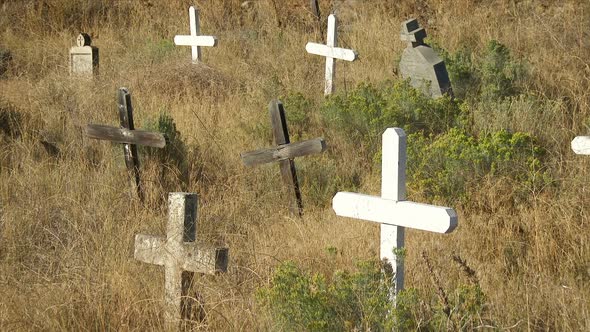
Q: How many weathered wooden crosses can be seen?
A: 2